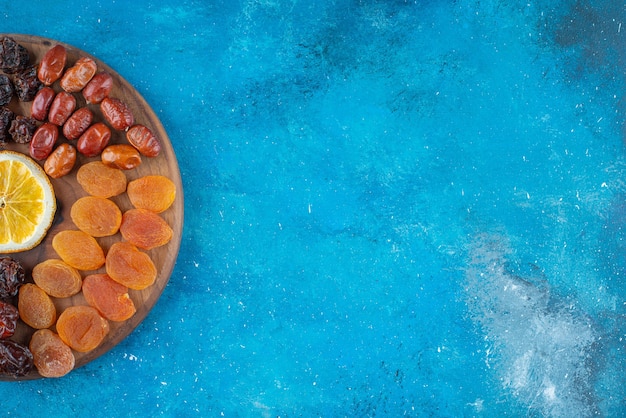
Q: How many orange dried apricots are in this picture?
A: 11